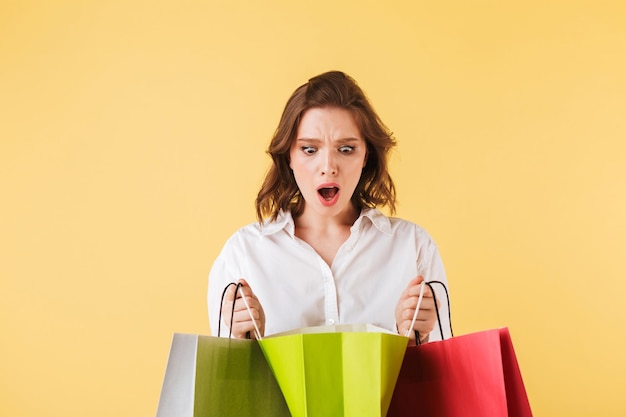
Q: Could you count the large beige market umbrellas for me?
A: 0